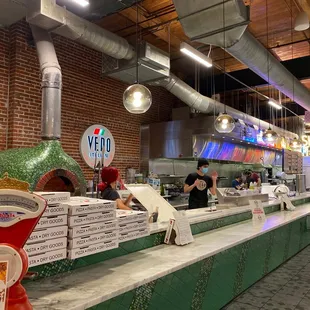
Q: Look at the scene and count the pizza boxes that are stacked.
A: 14